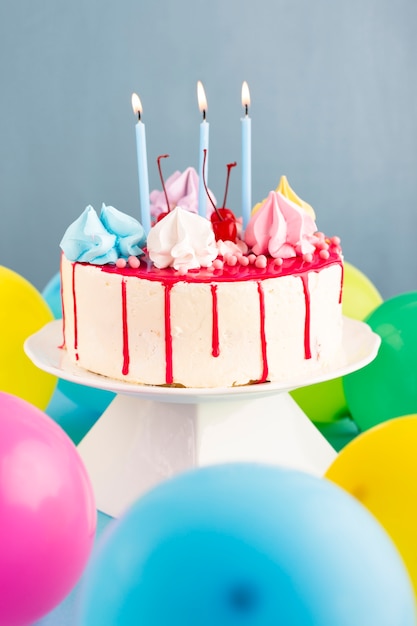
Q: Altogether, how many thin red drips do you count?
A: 8